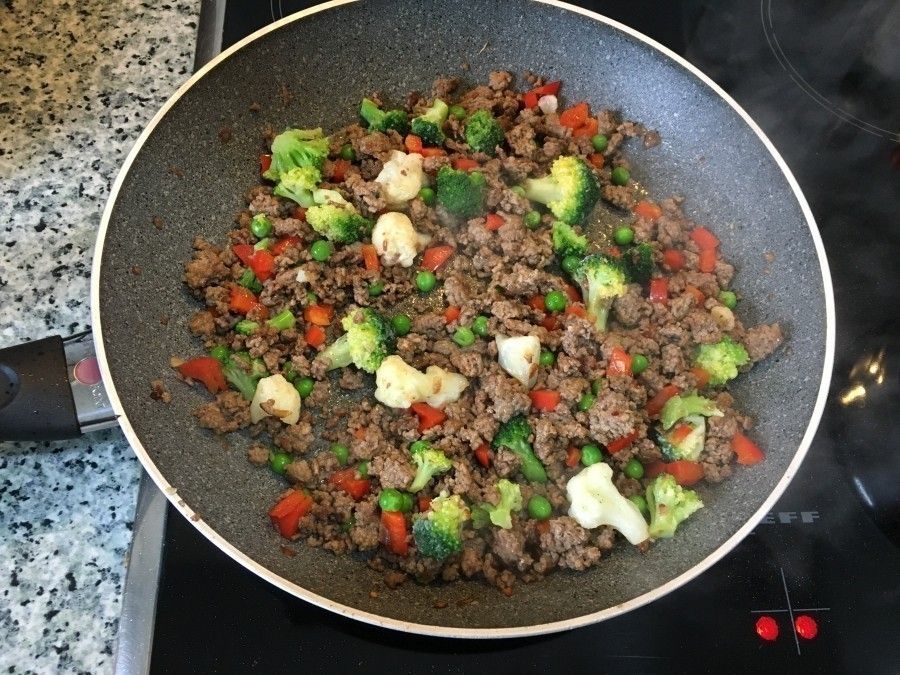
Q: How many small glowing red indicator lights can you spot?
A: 2